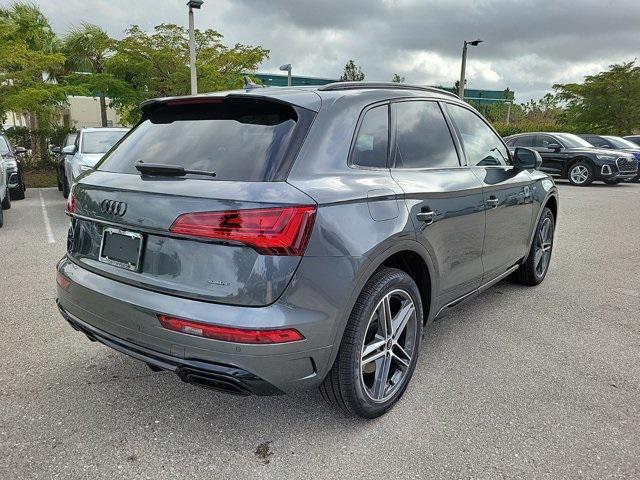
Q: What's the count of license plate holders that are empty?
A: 1